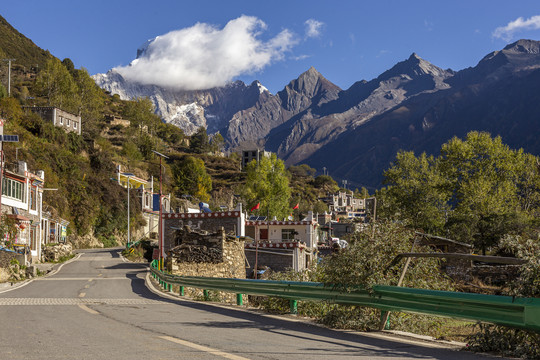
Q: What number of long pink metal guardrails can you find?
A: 0